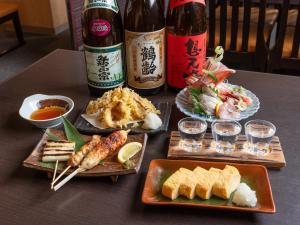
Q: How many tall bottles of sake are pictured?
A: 3